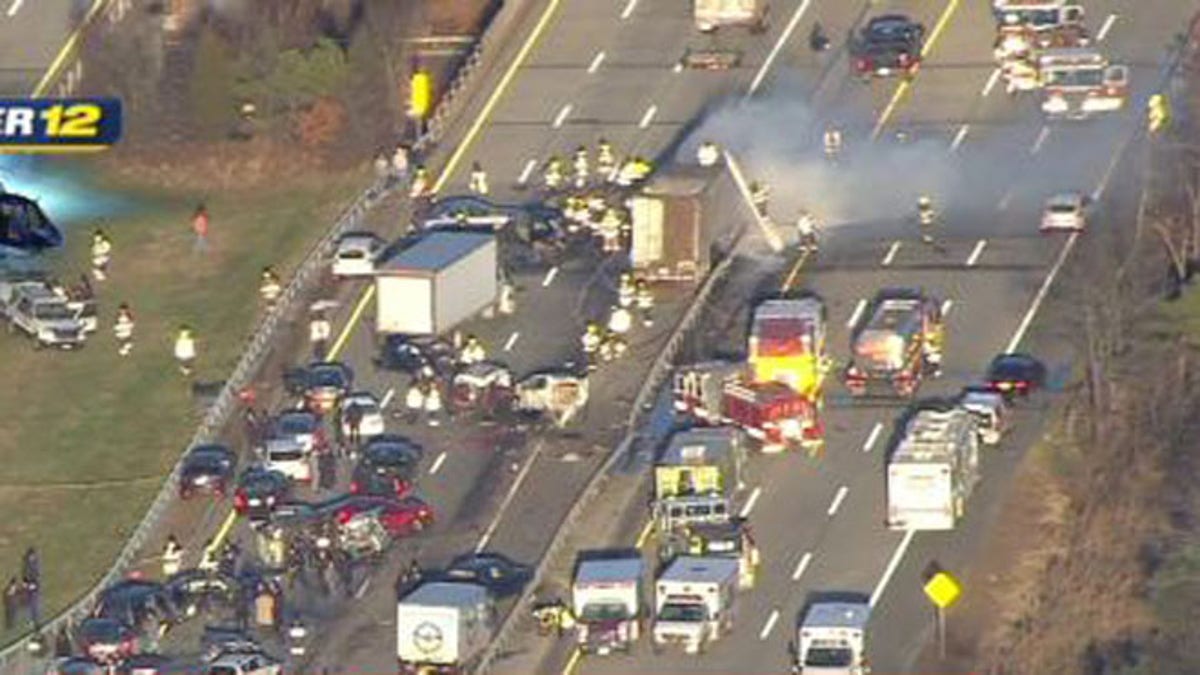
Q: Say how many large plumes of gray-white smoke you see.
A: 1